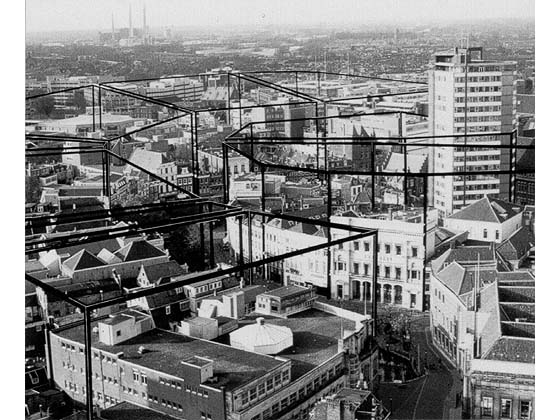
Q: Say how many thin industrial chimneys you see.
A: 3